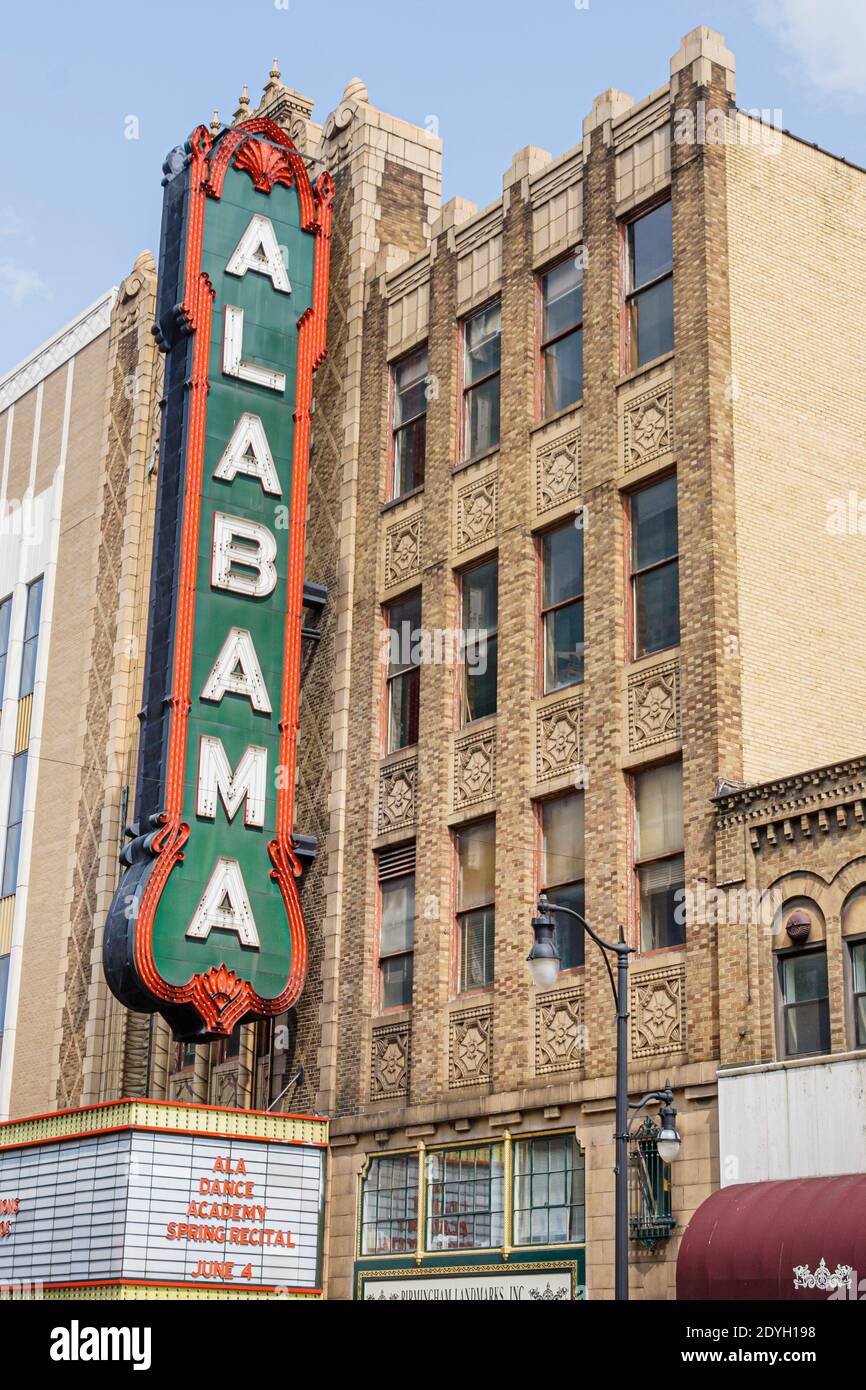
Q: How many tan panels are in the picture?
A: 12